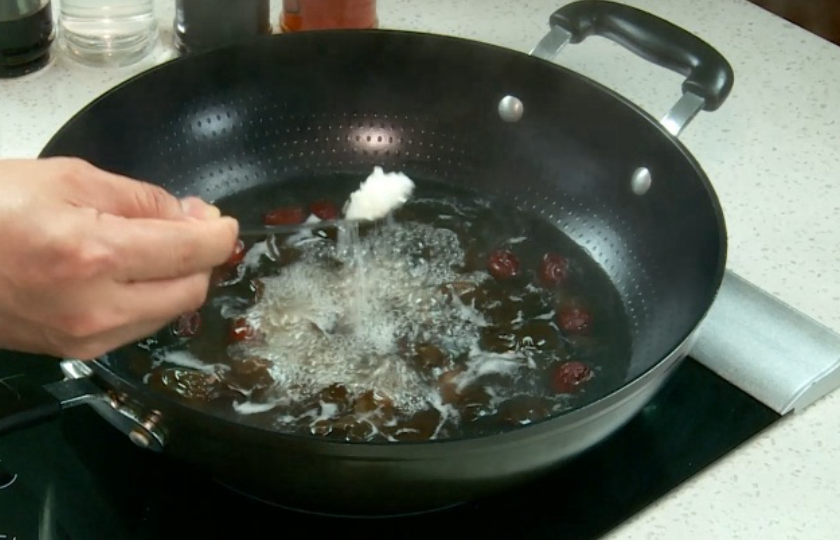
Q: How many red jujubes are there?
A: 9